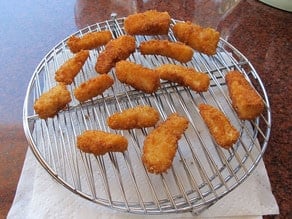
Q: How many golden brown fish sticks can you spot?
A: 15